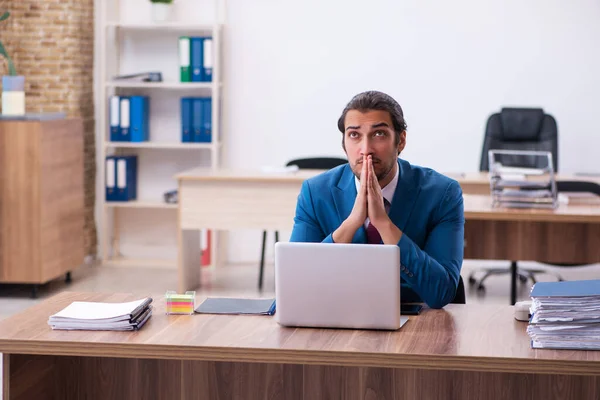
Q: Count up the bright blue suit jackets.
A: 1